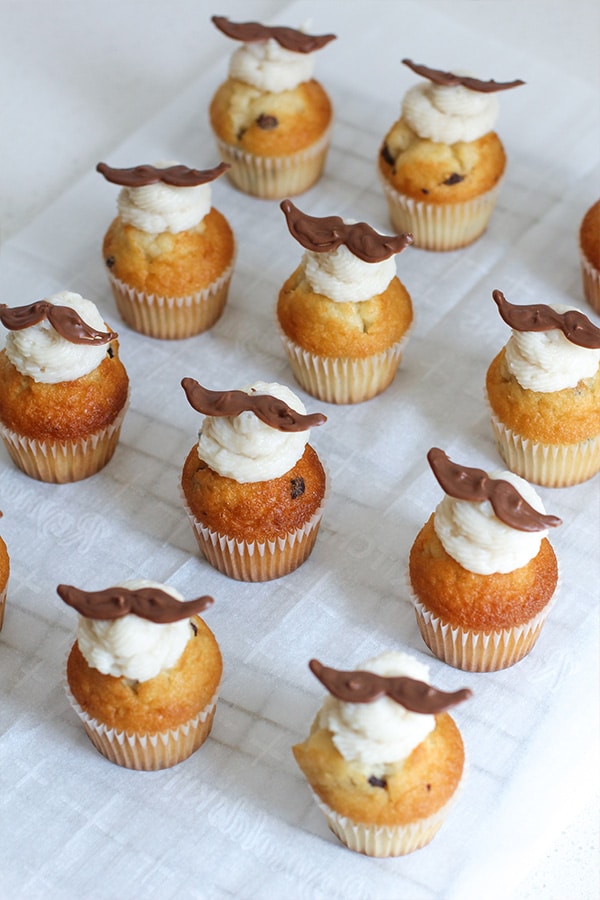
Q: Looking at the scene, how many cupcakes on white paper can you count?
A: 12